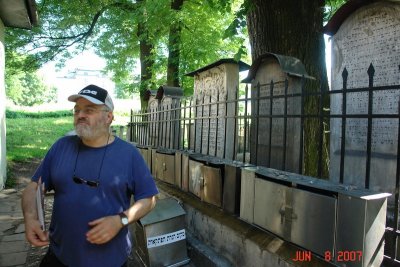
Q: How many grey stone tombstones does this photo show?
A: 5